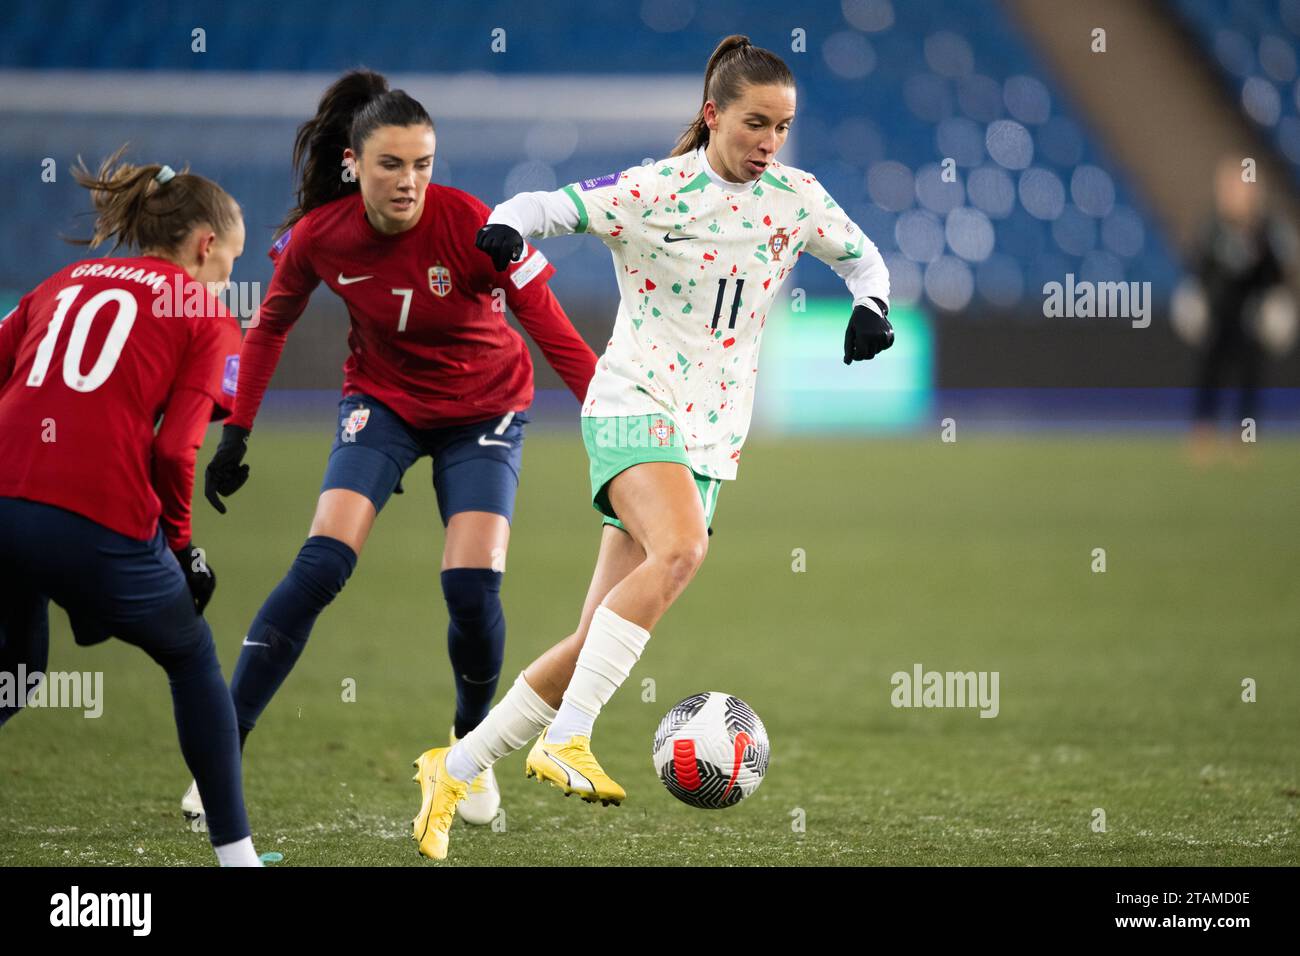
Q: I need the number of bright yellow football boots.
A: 2